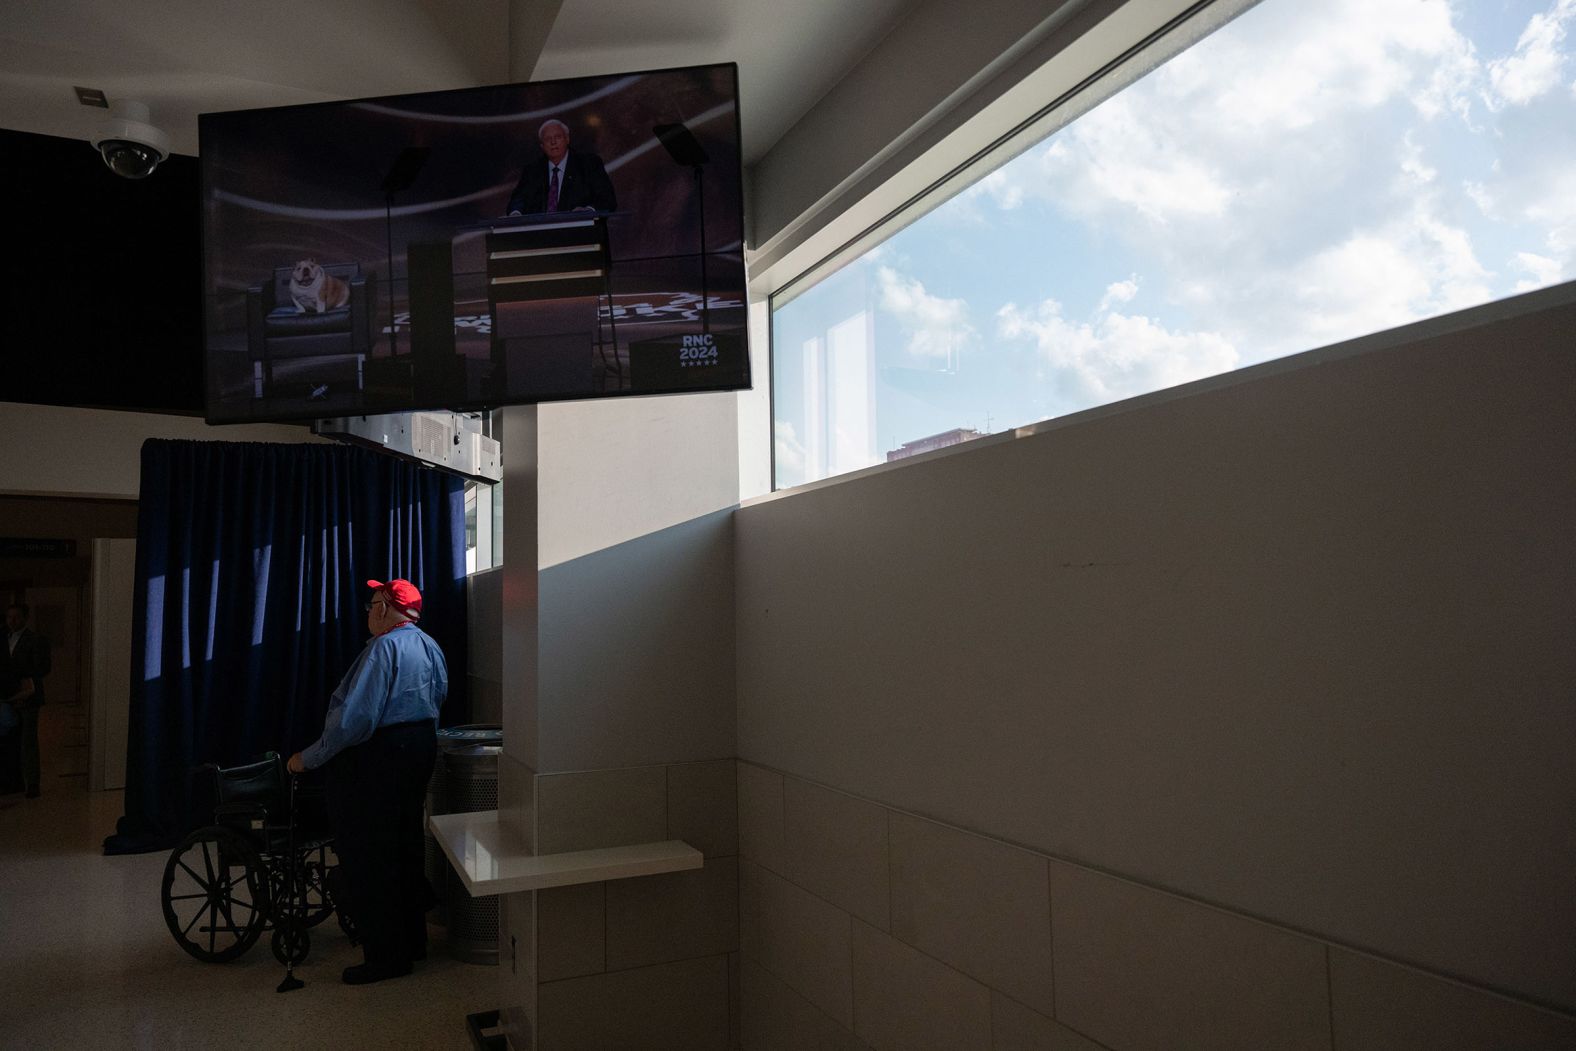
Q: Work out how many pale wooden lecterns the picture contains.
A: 0